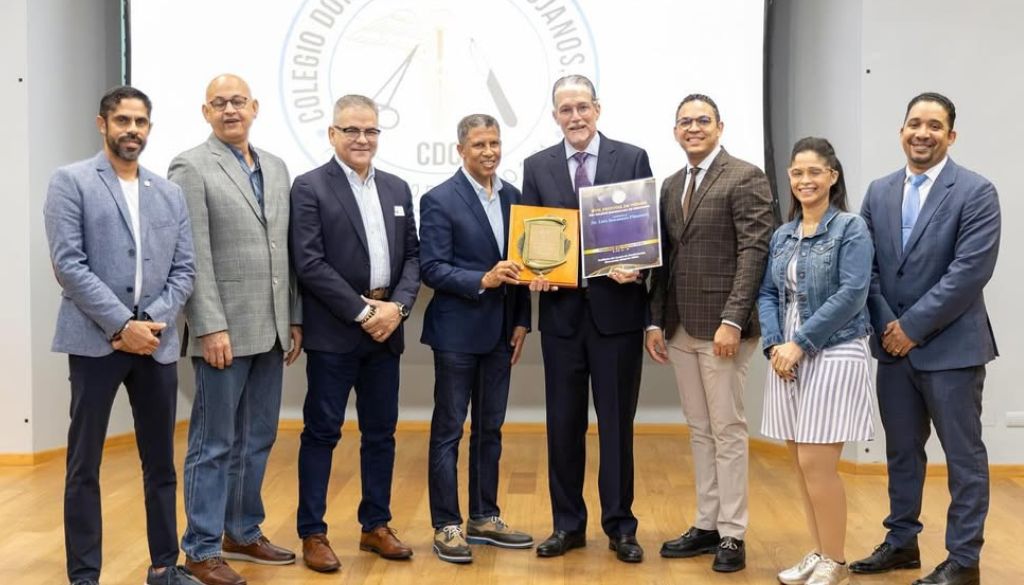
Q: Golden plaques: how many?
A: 1